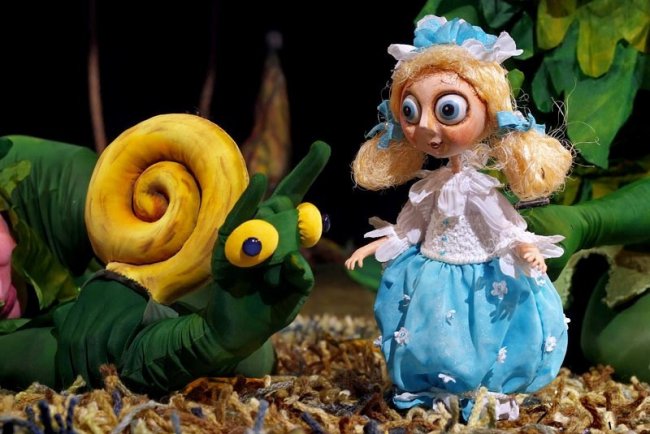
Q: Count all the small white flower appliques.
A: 10